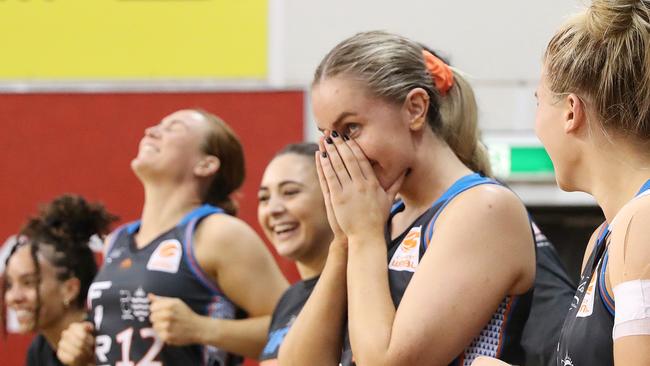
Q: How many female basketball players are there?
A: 5